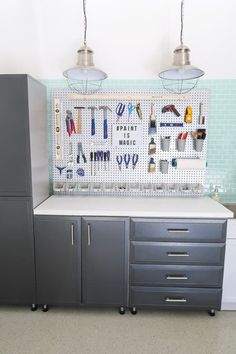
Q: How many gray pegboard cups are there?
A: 4